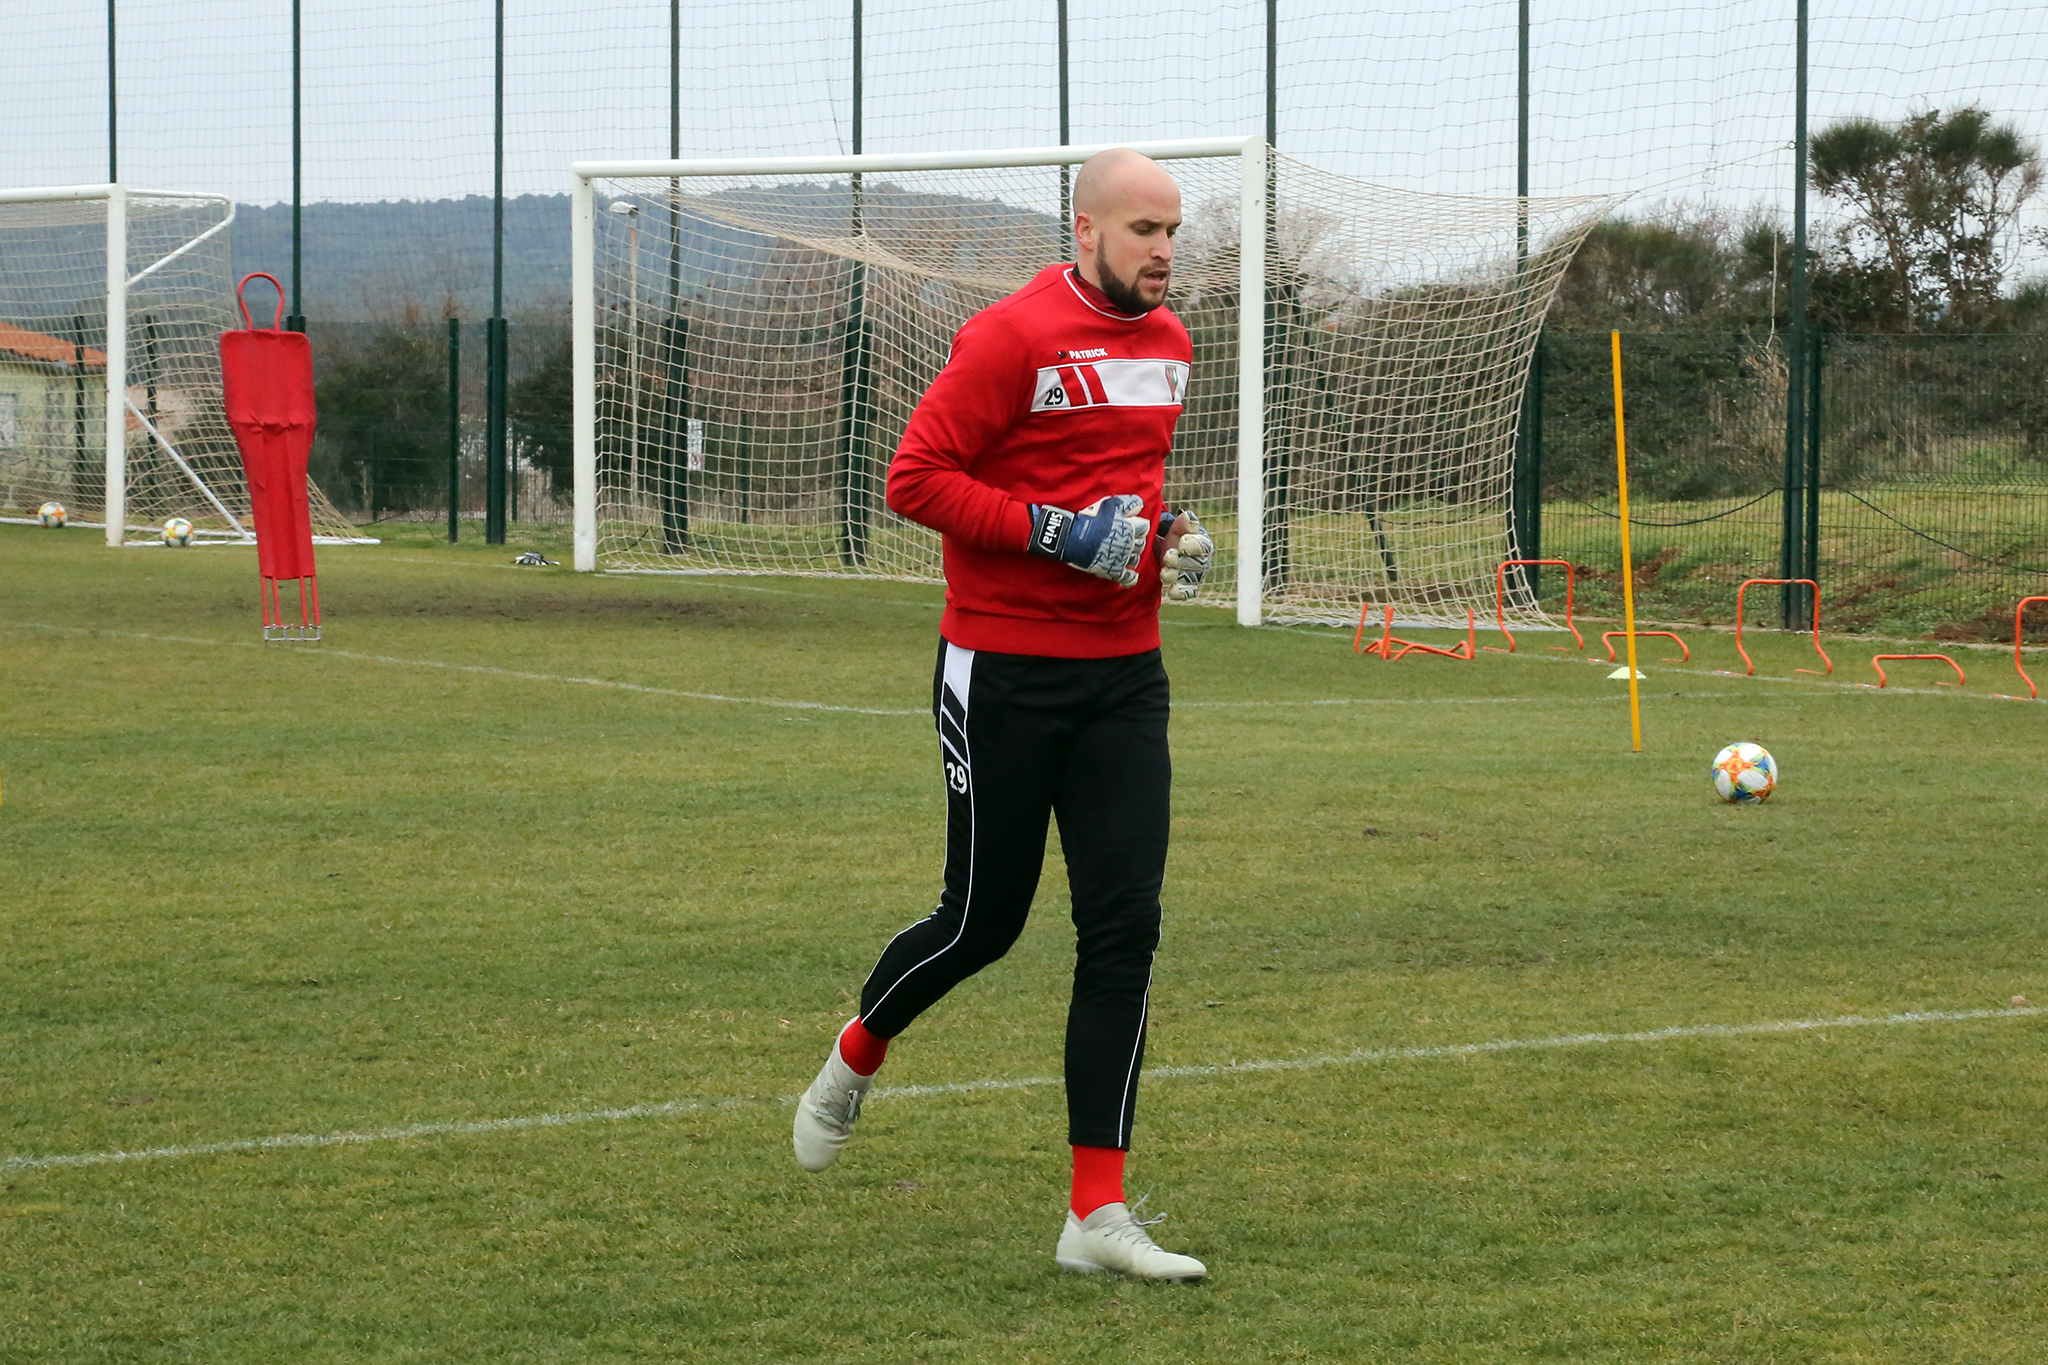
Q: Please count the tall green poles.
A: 9